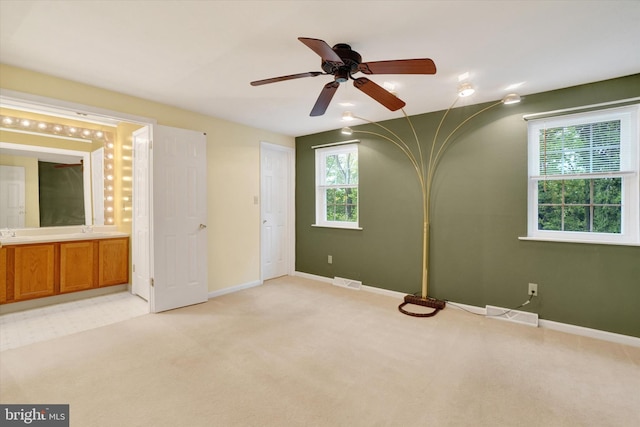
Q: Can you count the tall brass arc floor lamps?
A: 1